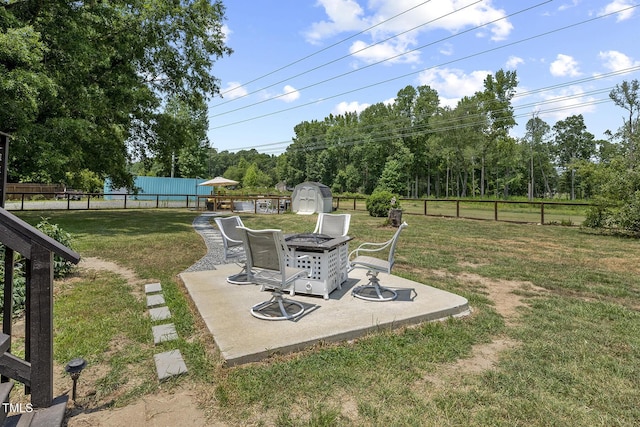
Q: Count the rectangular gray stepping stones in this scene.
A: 5